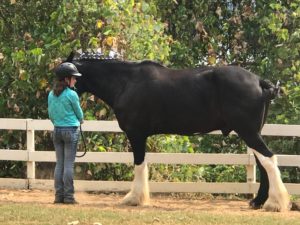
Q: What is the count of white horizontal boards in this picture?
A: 3